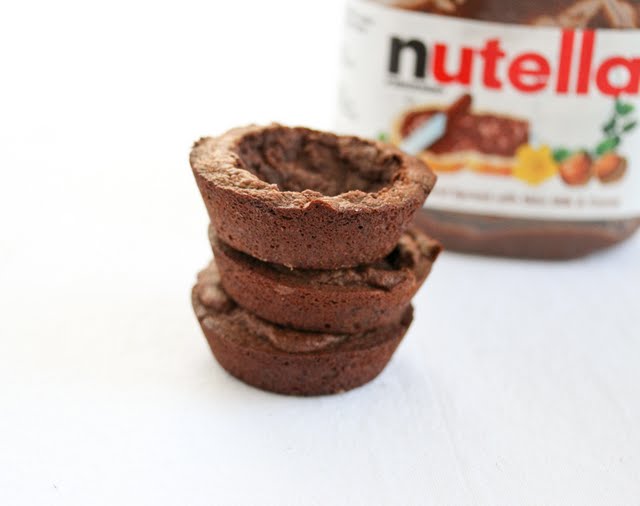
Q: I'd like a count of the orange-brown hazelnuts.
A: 2